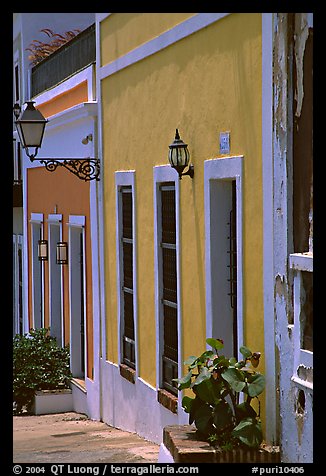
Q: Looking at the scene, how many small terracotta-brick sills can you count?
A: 2